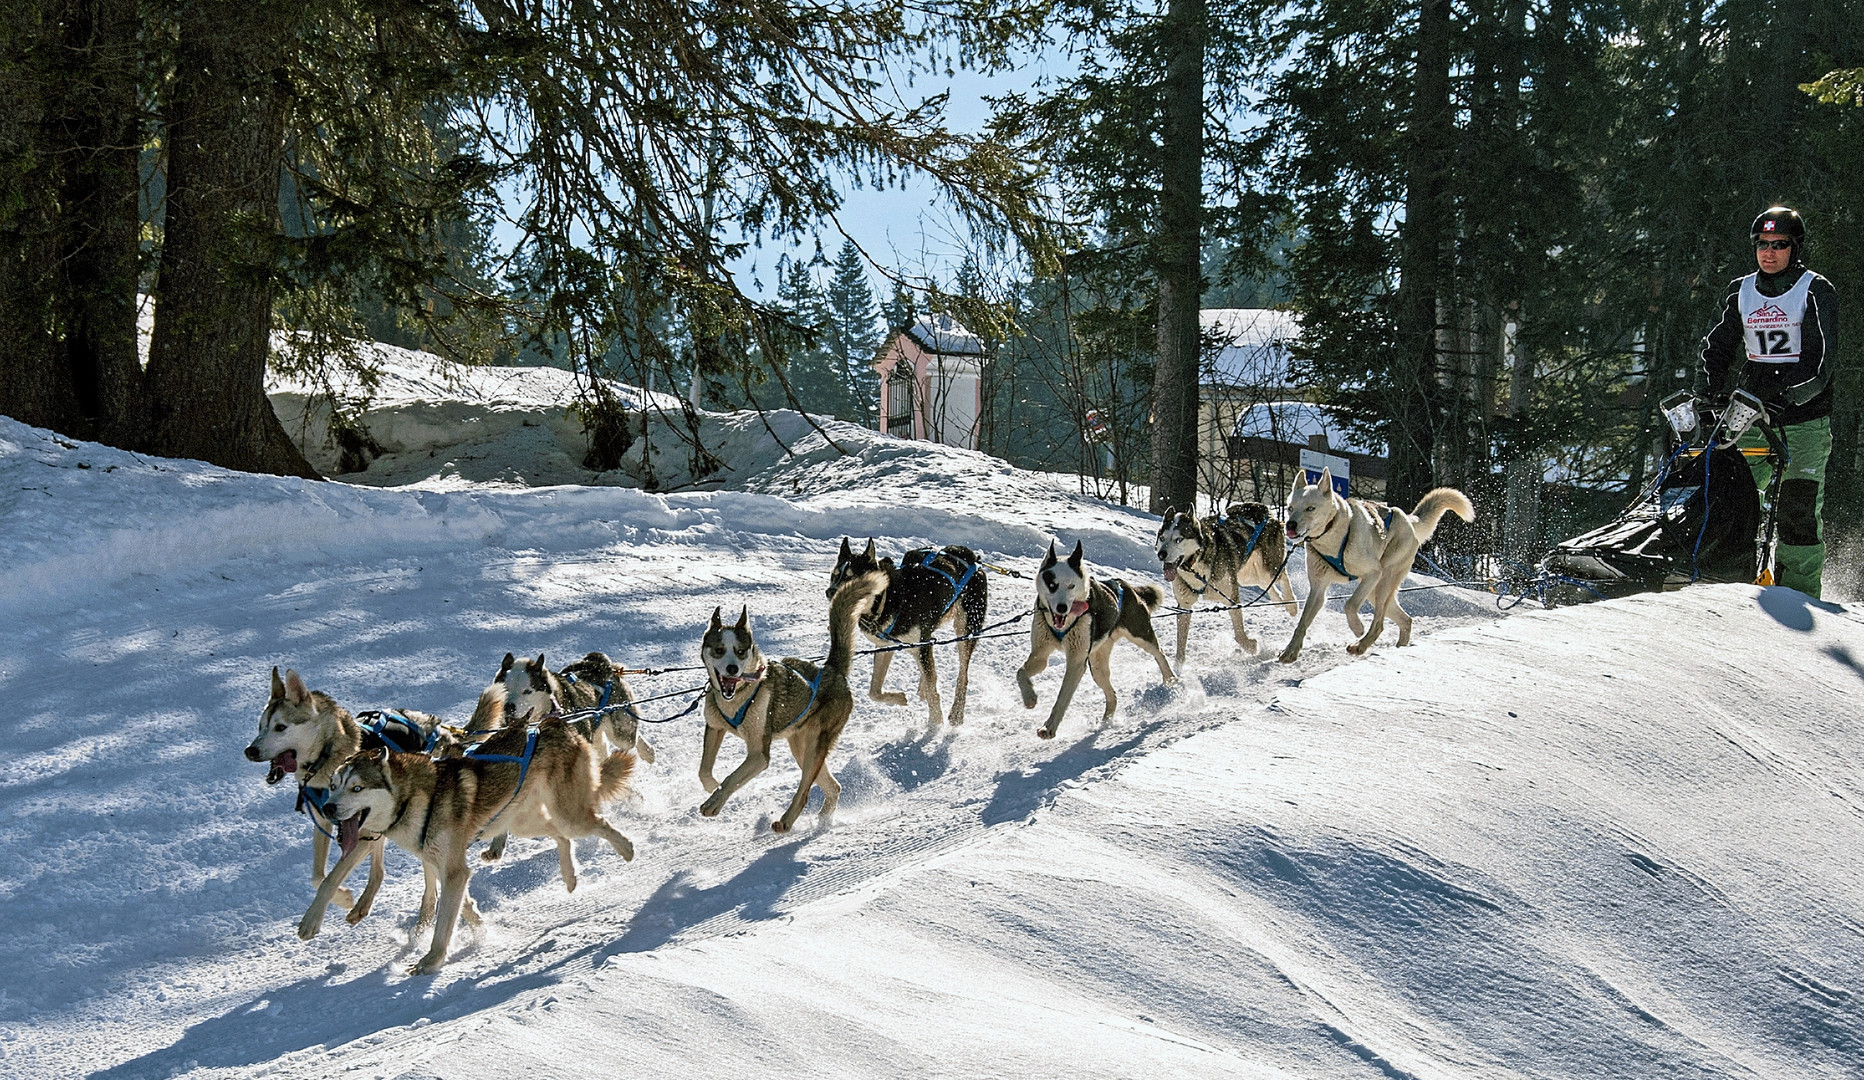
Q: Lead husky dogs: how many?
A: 2